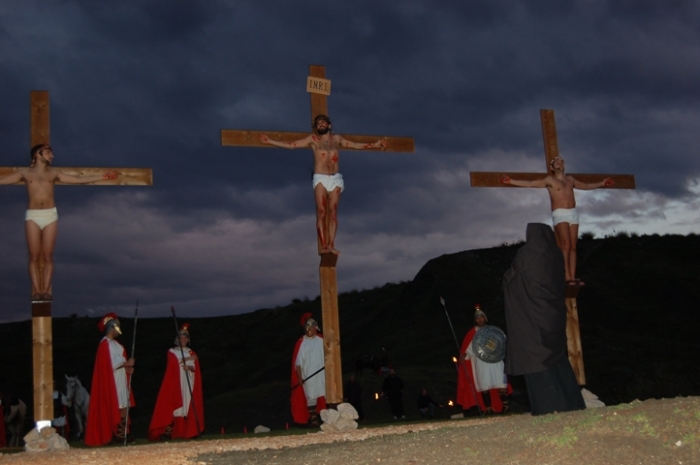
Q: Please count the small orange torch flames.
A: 3